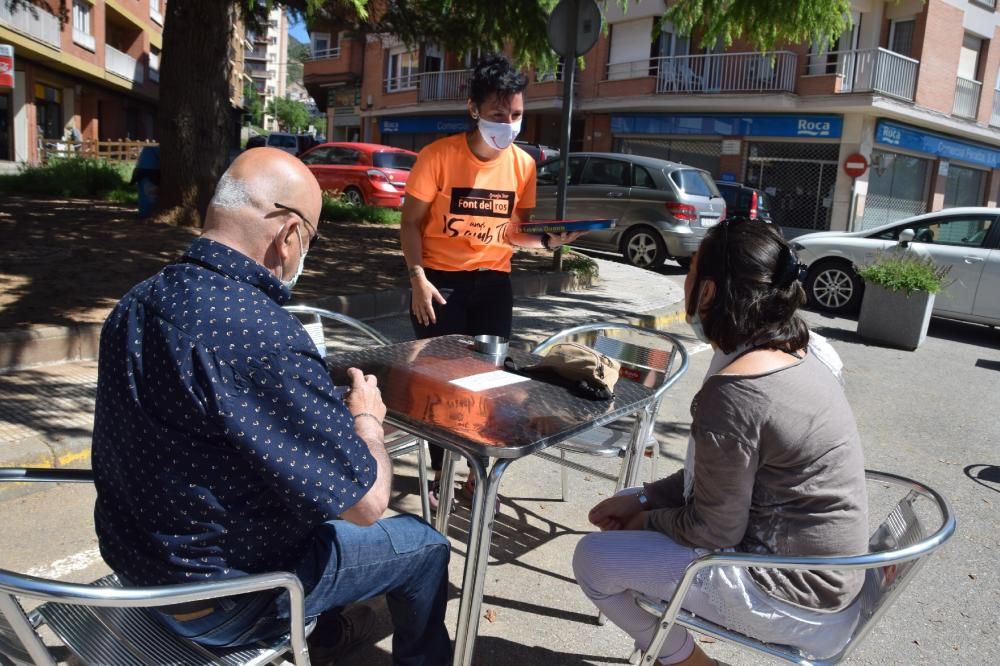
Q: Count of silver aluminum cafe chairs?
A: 4